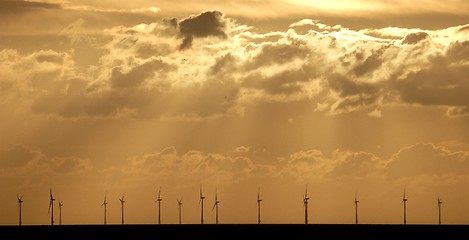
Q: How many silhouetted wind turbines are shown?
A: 14